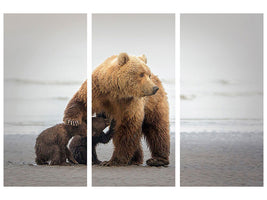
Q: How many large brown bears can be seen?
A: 1